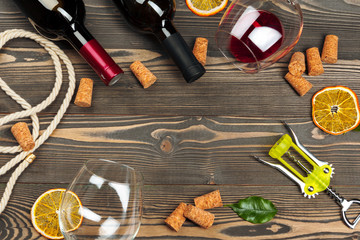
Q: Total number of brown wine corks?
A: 11